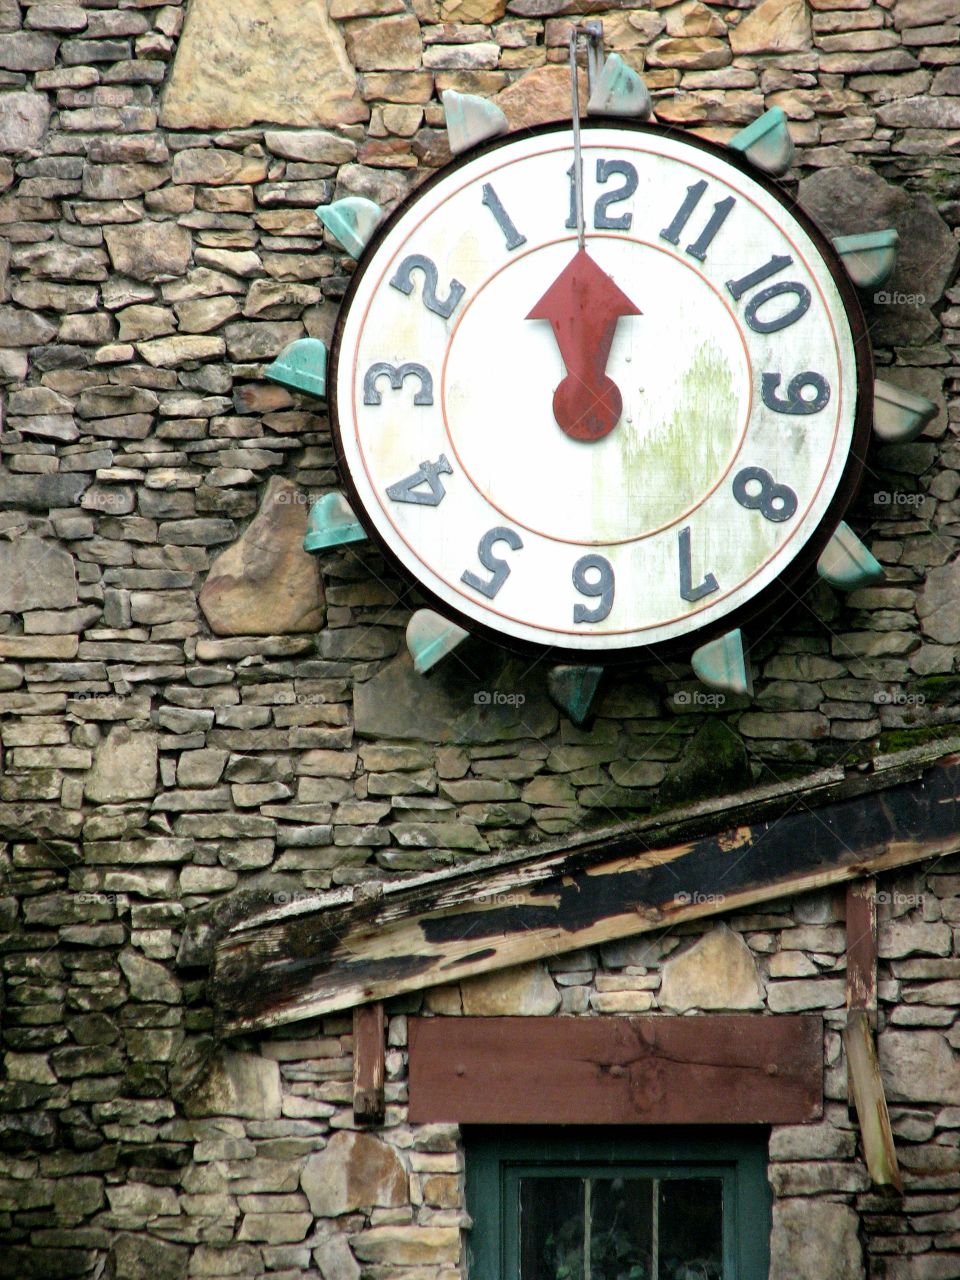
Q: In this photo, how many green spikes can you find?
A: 12